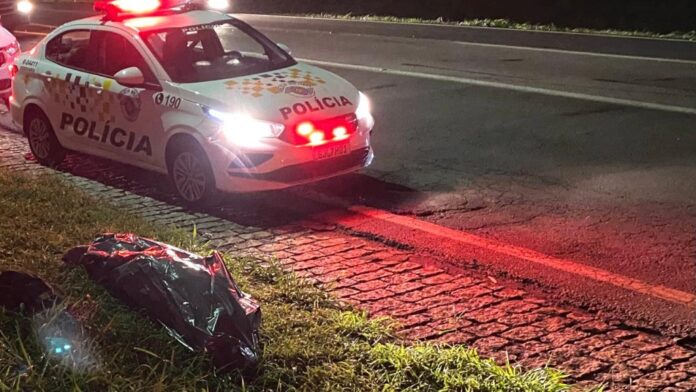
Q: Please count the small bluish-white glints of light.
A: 2